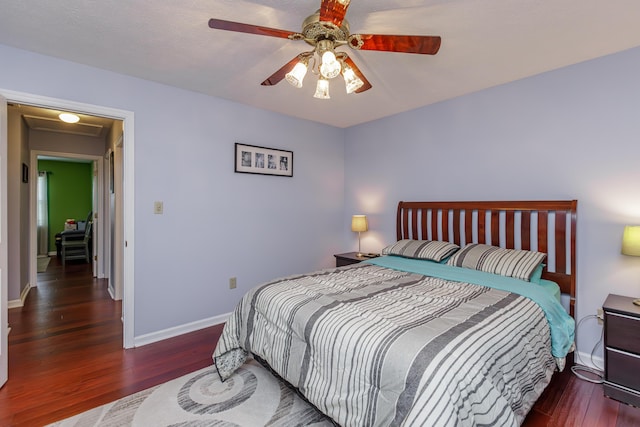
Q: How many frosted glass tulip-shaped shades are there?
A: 4